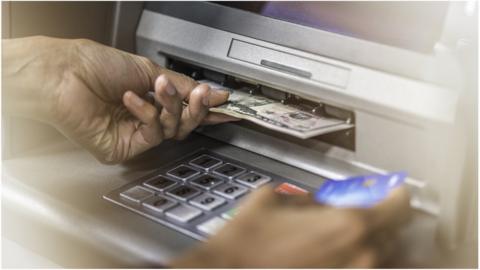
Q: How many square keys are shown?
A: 12